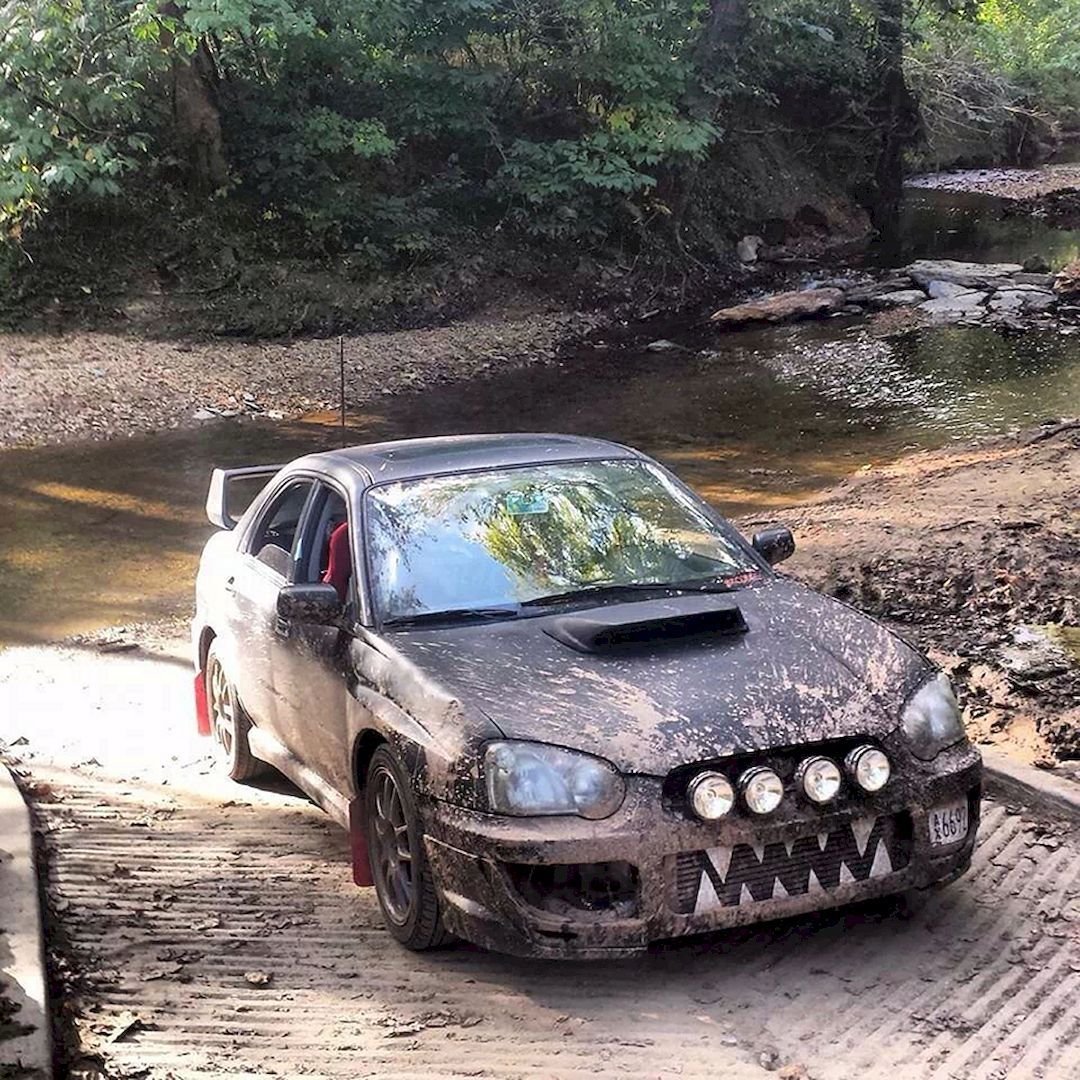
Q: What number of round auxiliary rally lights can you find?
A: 4